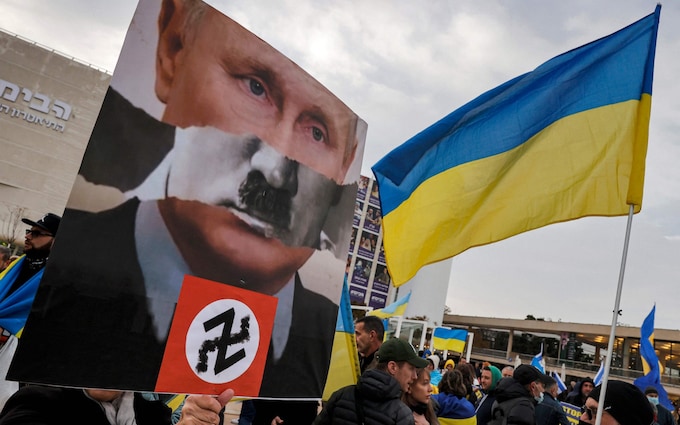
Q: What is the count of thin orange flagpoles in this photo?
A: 0